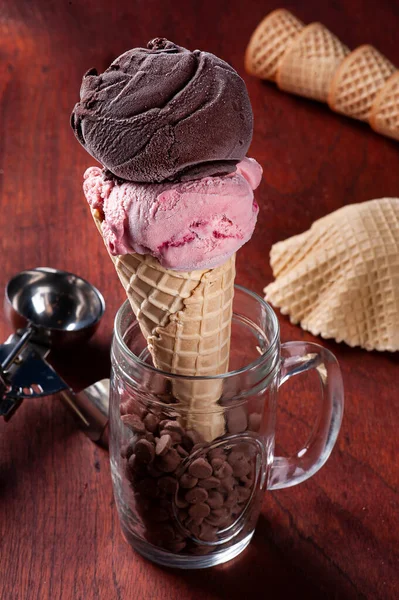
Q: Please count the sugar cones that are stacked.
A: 4